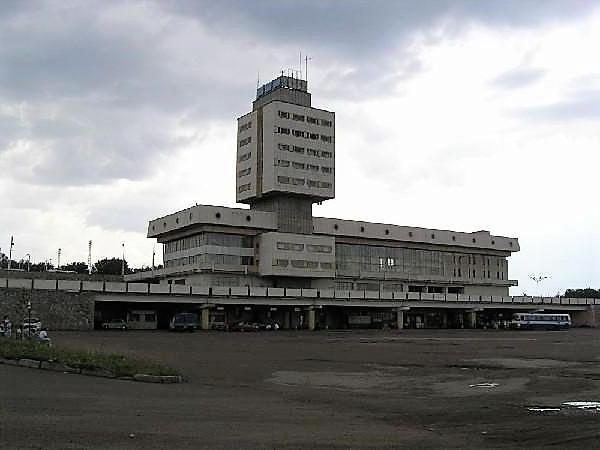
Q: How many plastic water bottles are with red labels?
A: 0